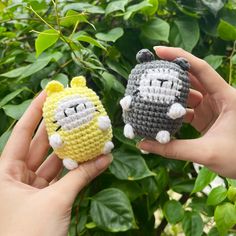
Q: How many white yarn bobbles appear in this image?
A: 8